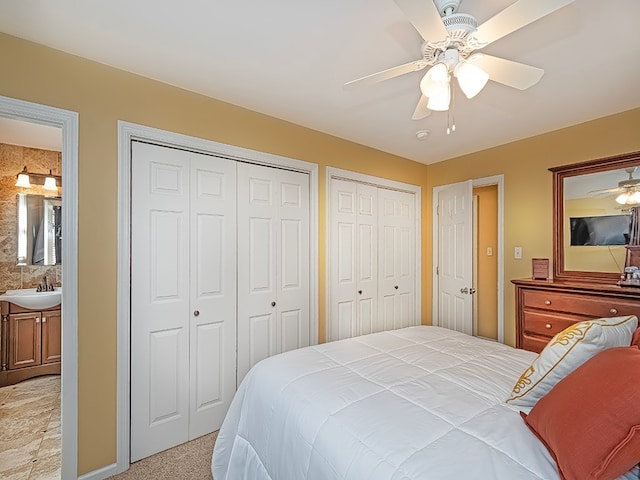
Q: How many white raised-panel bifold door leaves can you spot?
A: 8